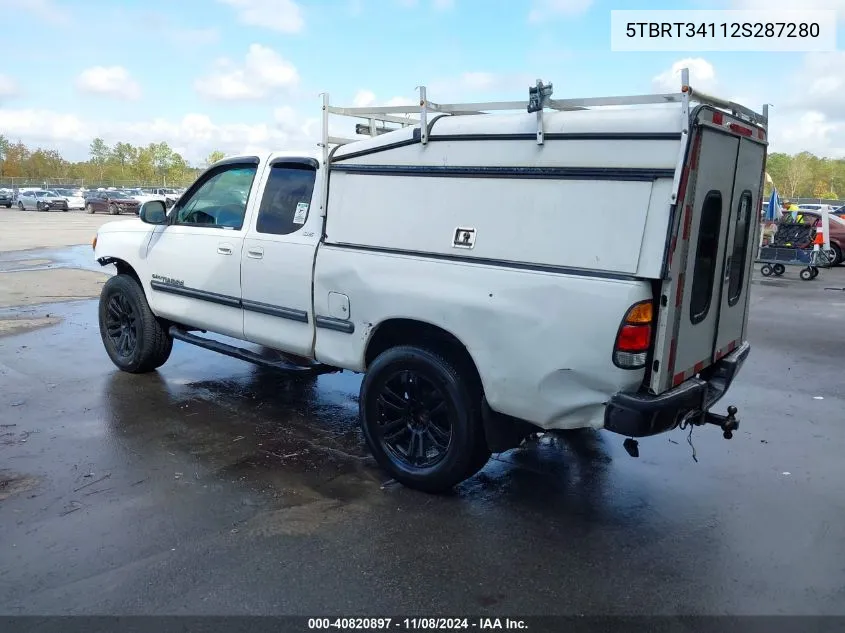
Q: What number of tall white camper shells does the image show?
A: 1